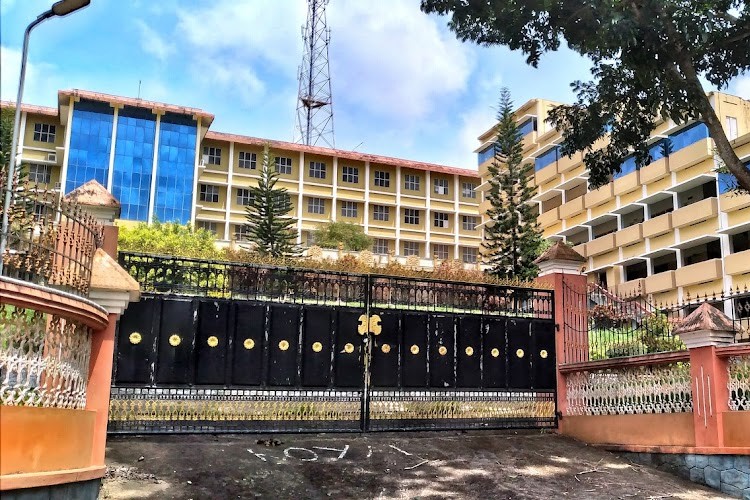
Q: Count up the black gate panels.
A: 14